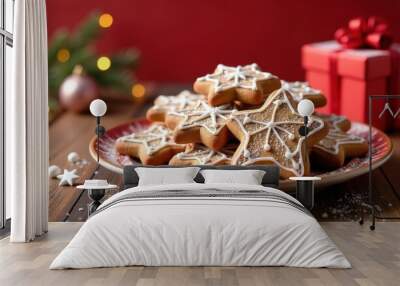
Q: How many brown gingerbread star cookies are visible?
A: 9